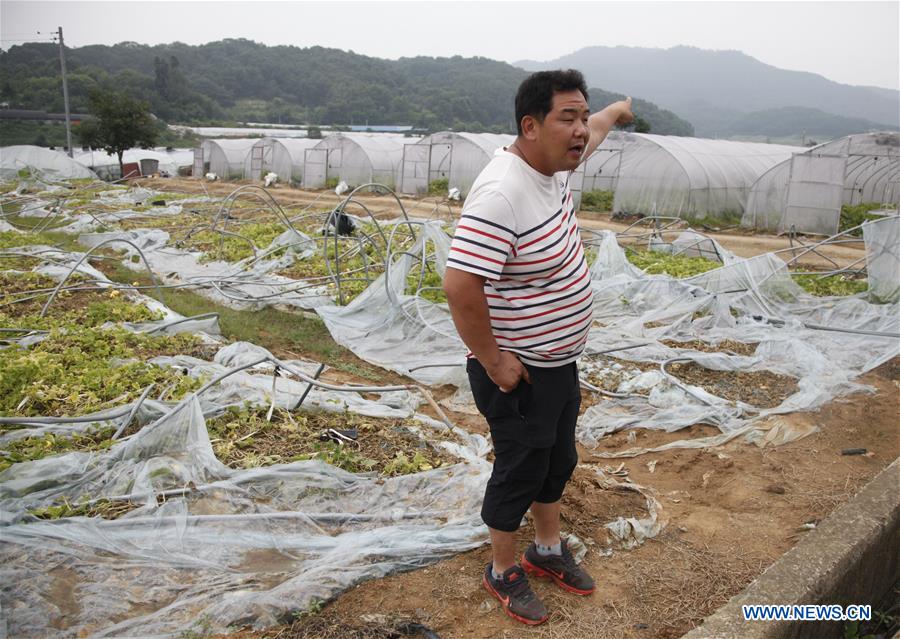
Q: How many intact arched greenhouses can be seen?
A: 6